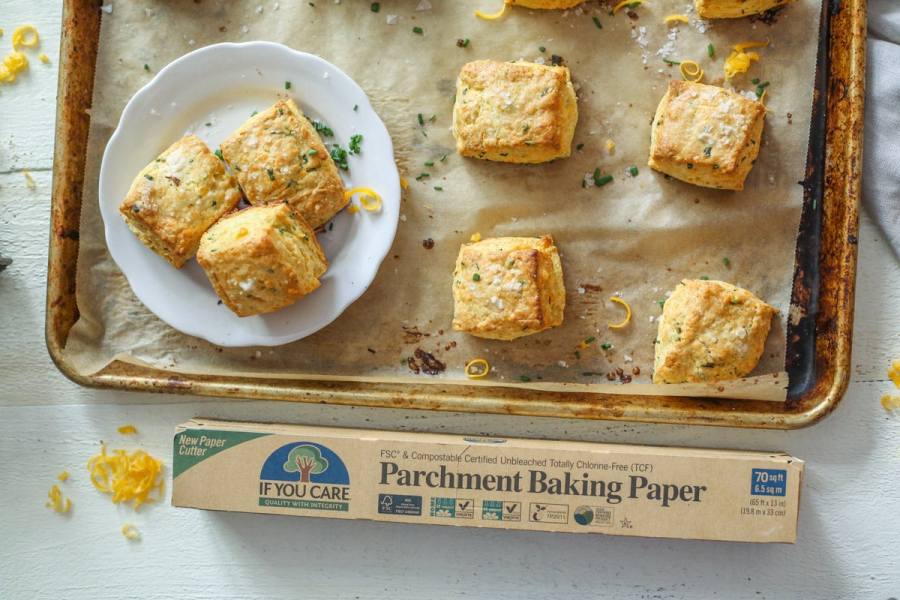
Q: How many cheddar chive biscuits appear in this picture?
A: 9